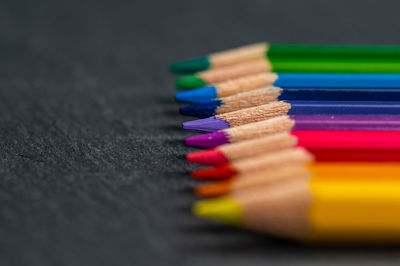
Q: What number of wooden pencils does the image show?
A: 10